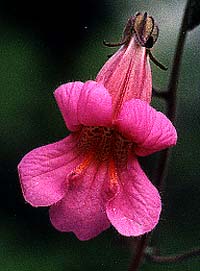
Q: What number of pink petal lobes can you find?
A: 5